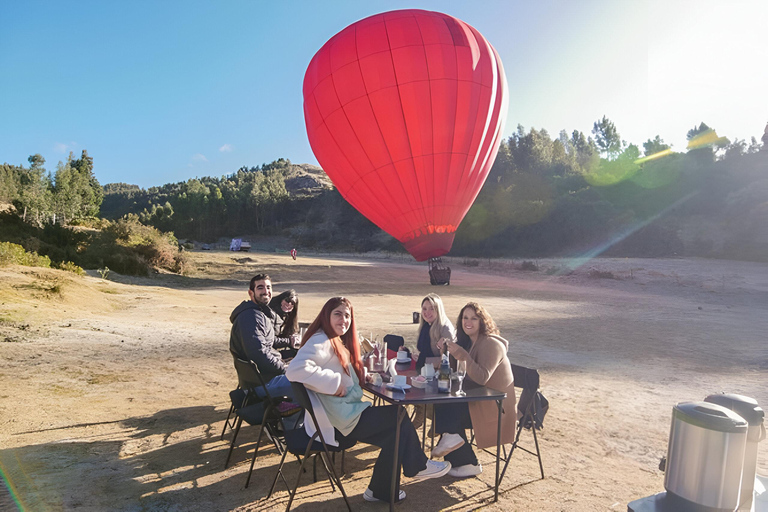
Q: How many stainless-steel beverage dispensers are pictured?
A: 2